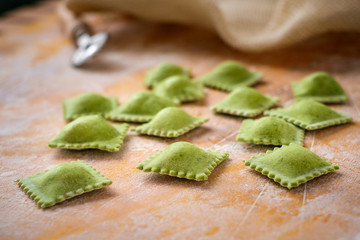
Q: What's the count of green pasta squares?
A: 14